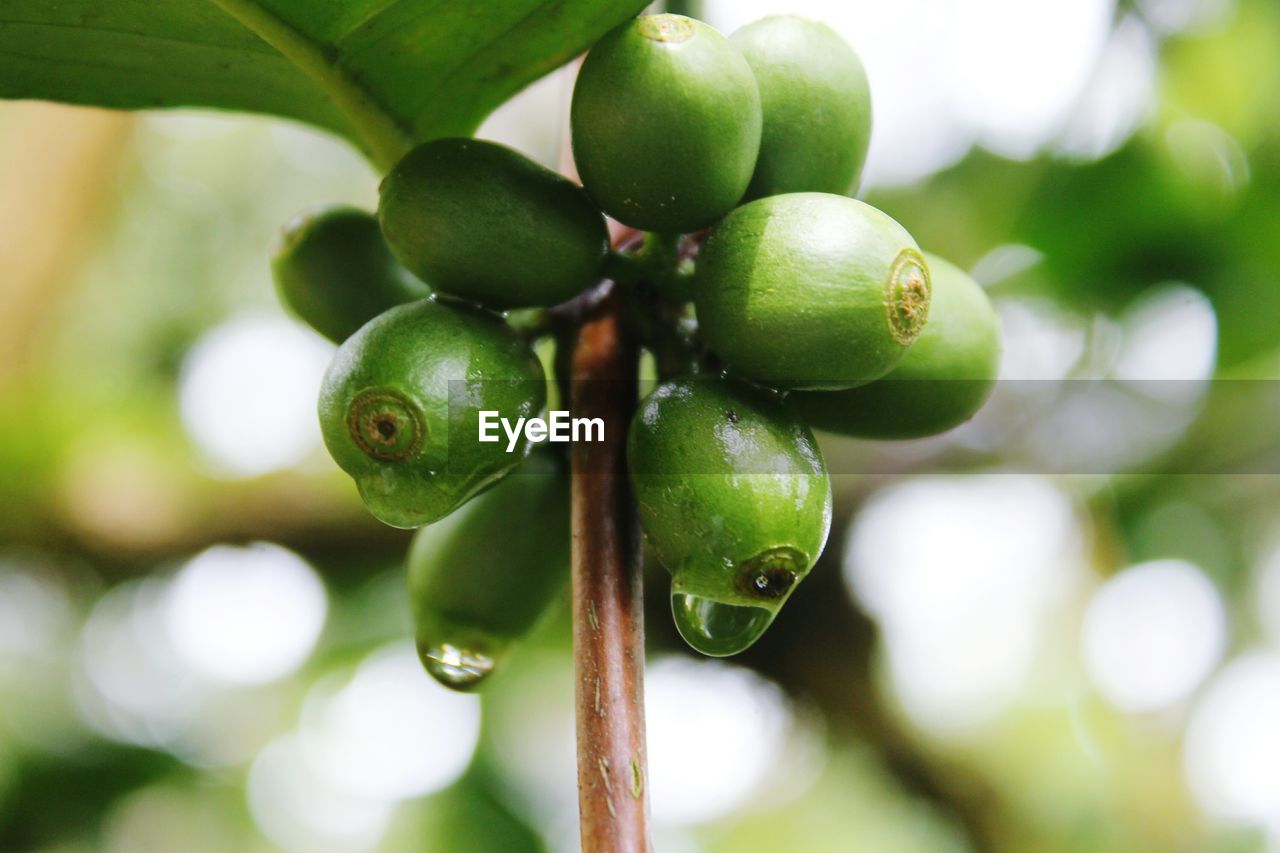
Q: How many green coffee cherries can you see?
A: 9